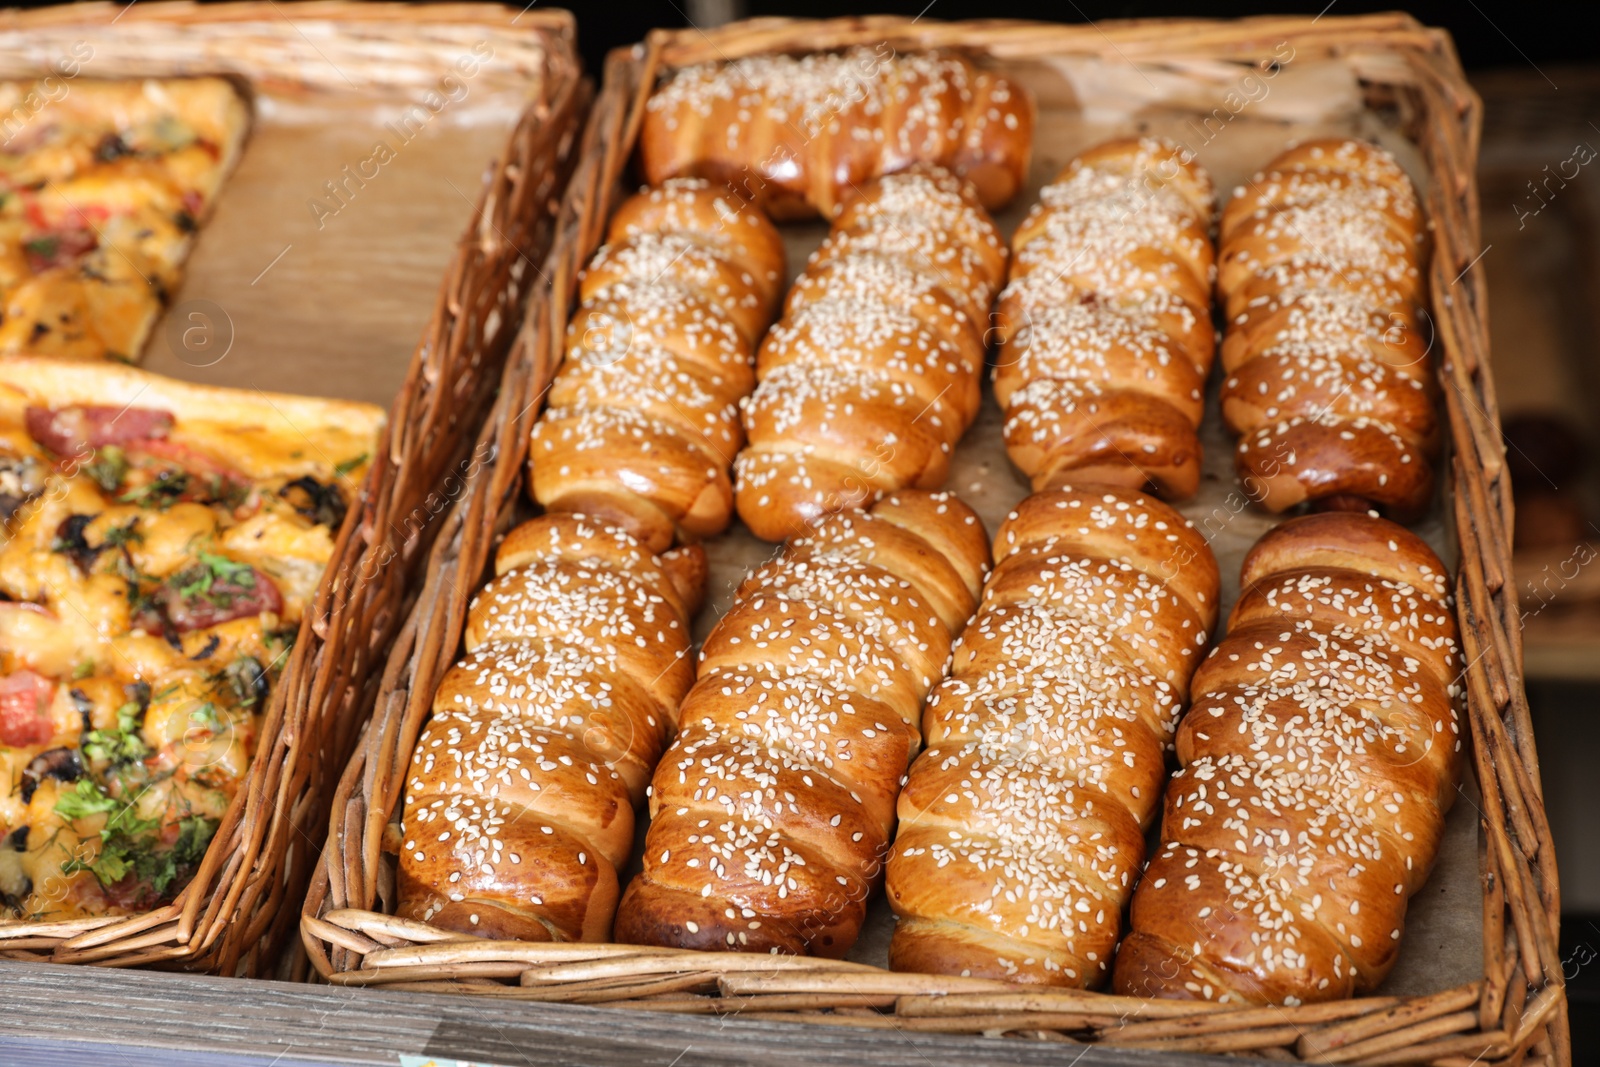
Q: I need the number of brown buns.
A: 9